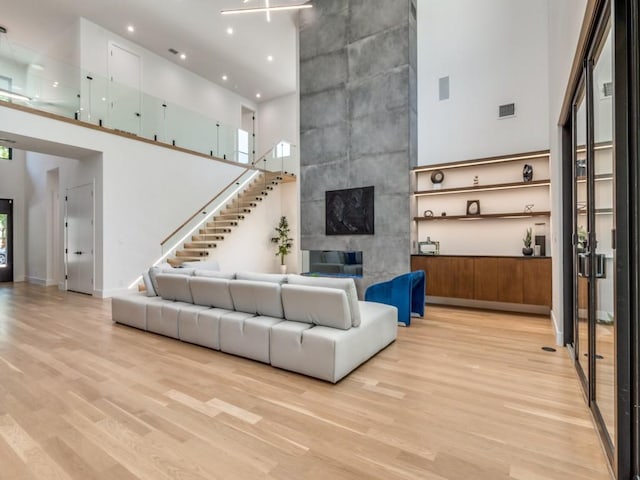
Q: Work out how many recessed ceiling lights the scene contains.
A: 6